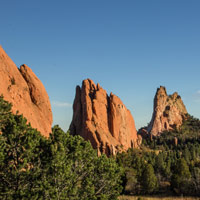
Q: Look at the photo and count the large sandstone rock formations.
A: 3